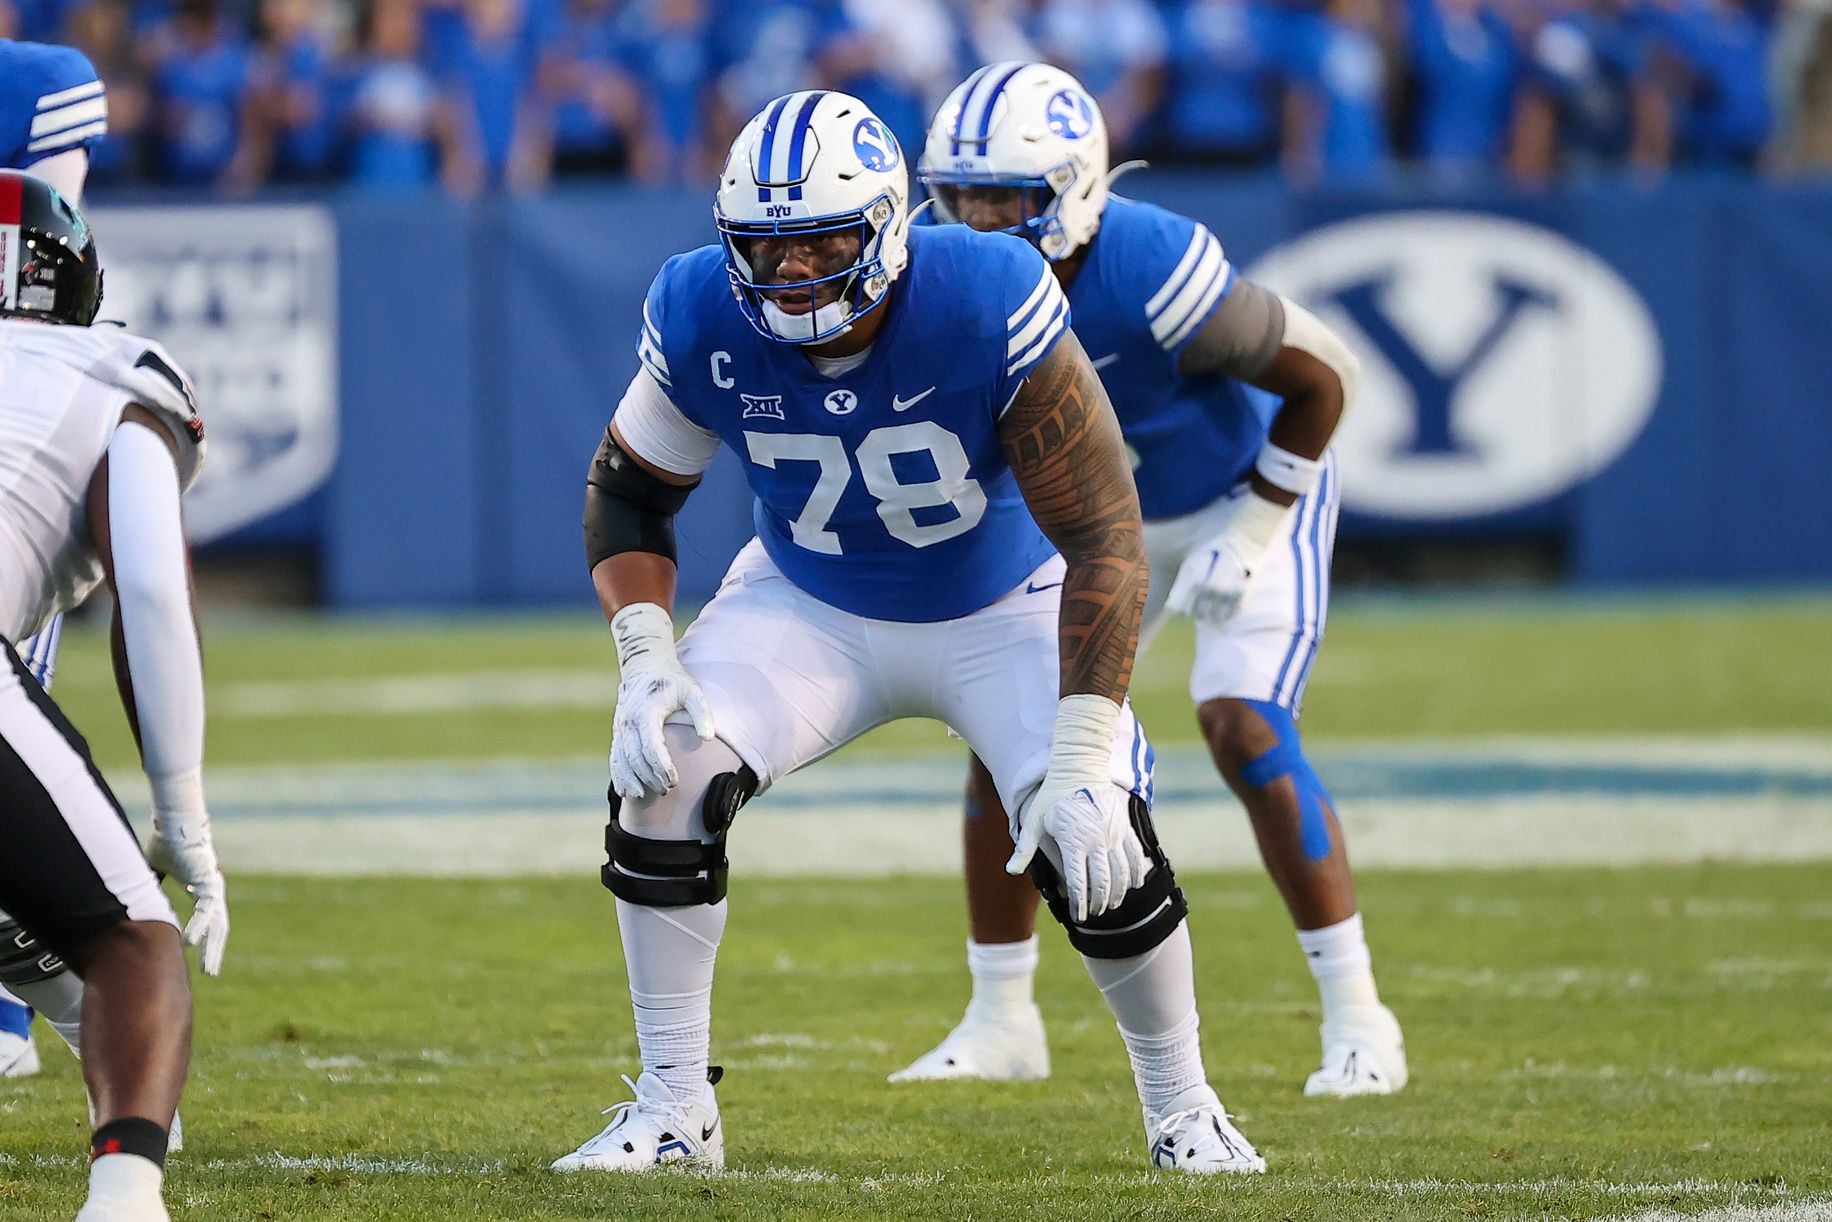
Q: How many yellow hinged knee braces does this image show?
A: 0